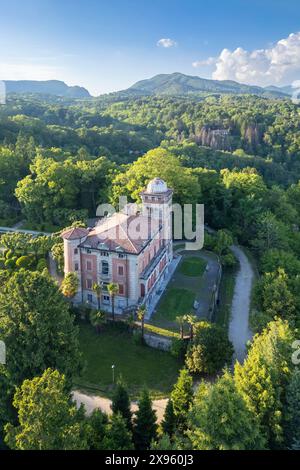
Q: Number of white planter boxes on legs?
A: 0